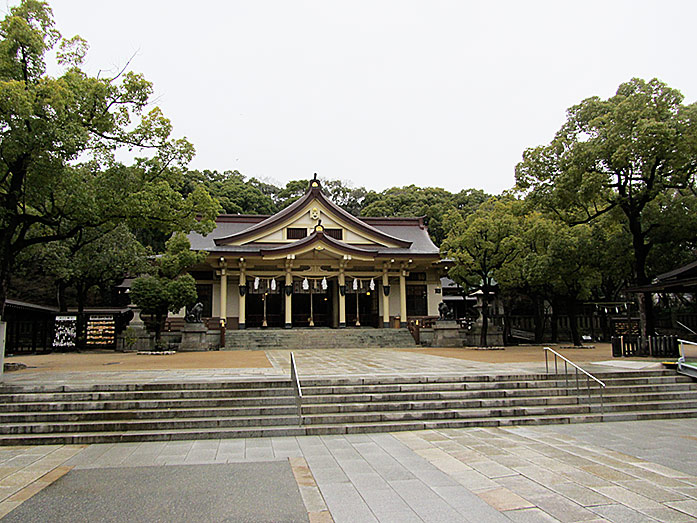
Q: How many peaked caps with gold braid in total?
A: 0